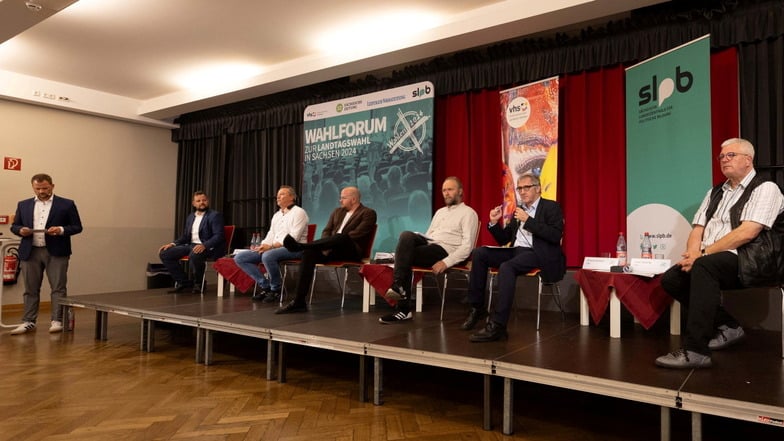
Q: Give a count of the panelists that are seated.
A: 6